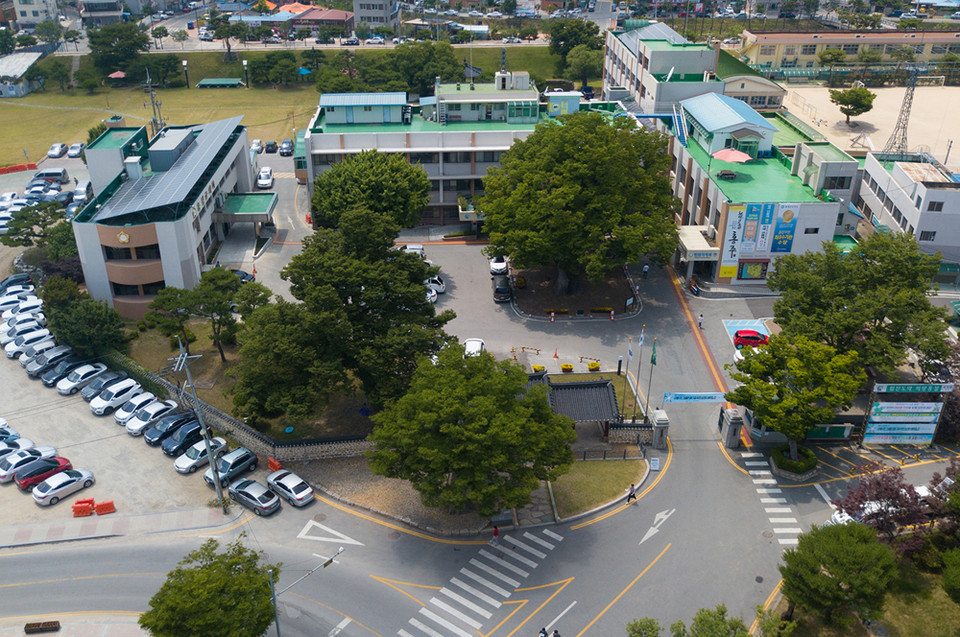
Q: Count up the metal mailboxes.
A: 0